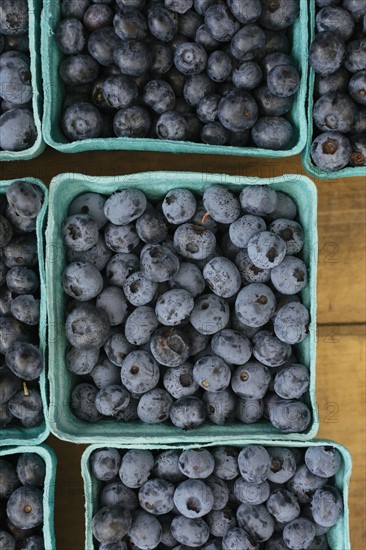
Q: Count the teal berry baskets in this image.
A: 7